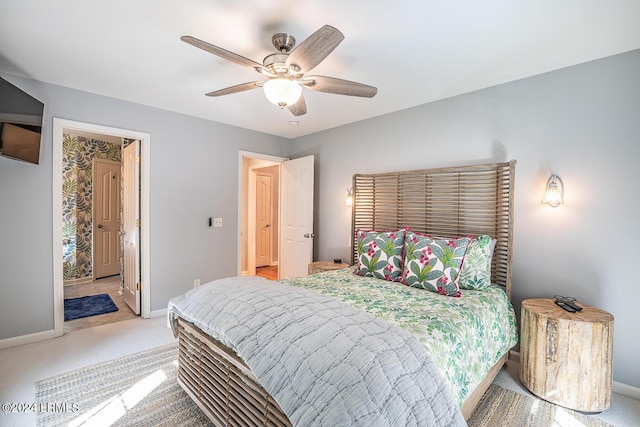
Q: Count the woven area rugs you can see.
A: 1